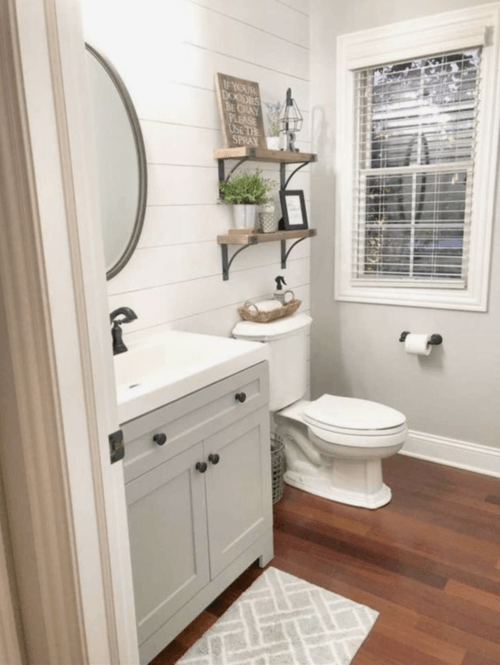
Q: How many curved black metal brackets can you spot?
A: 4